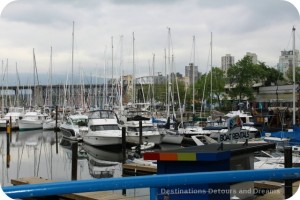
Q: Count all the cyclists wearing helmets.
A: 0